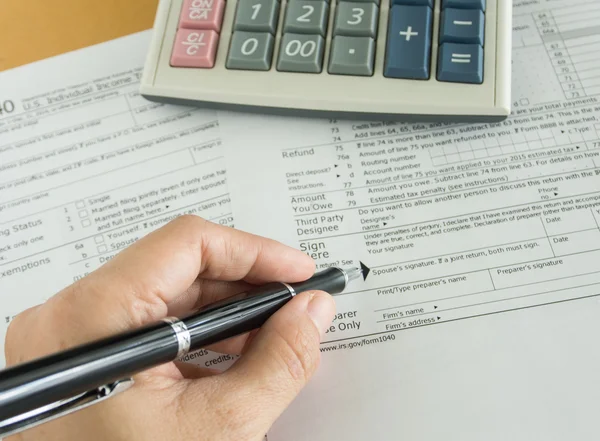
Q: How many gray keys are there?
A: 6